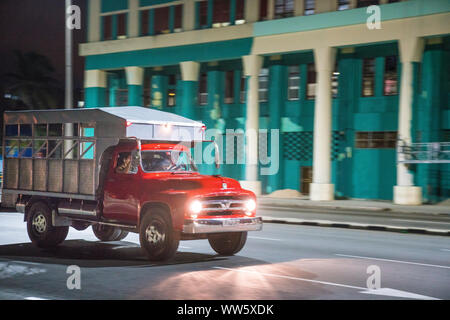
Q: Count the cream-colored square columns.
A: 3